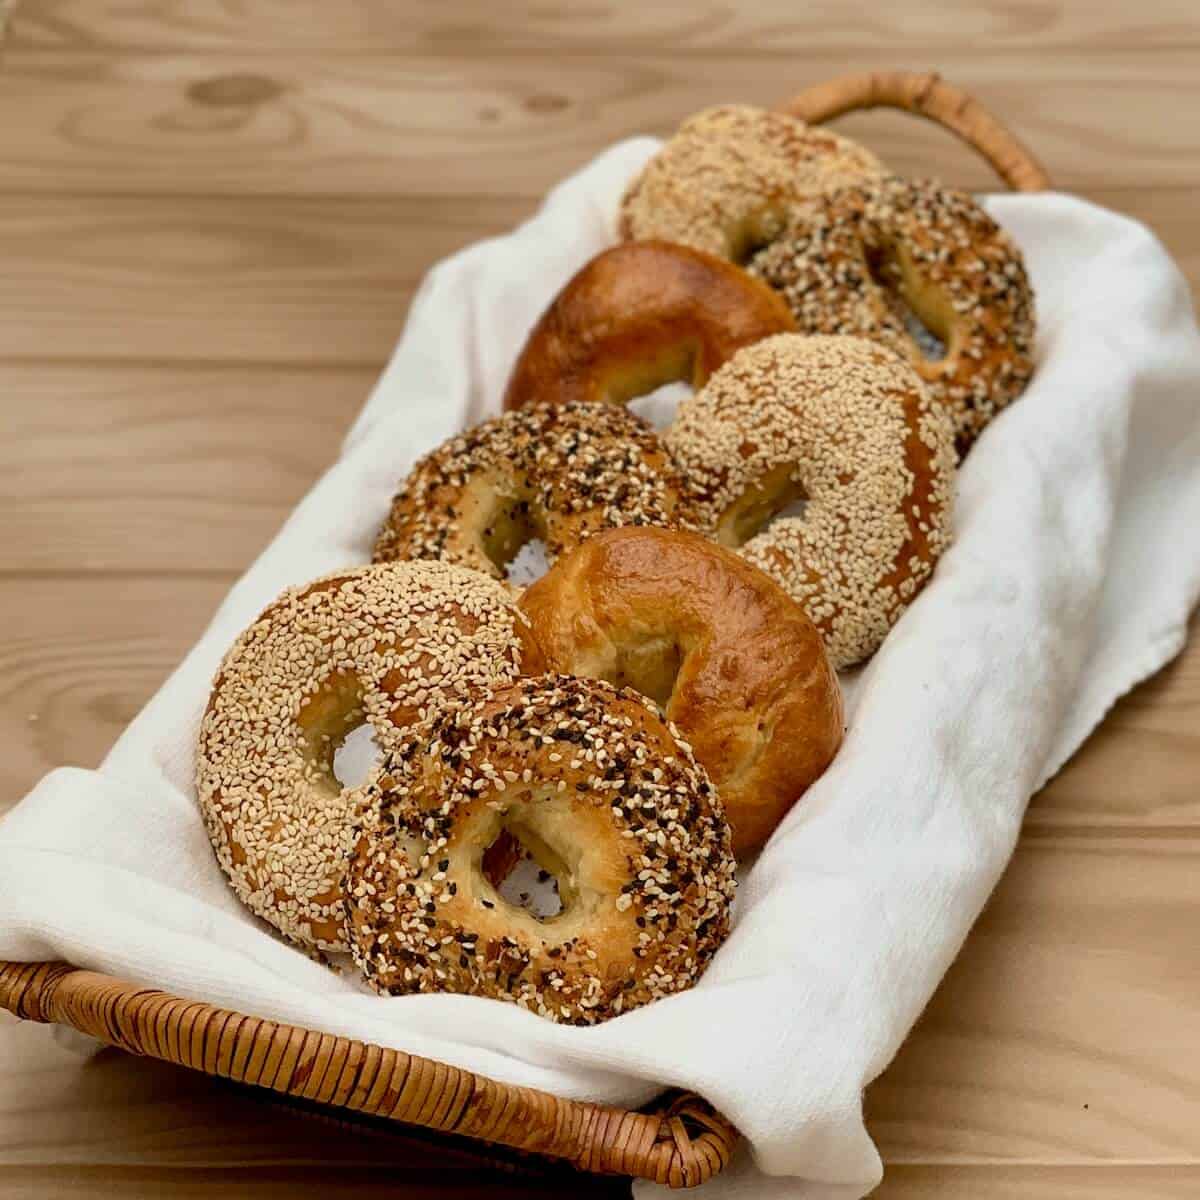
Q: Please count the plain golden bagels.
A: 2